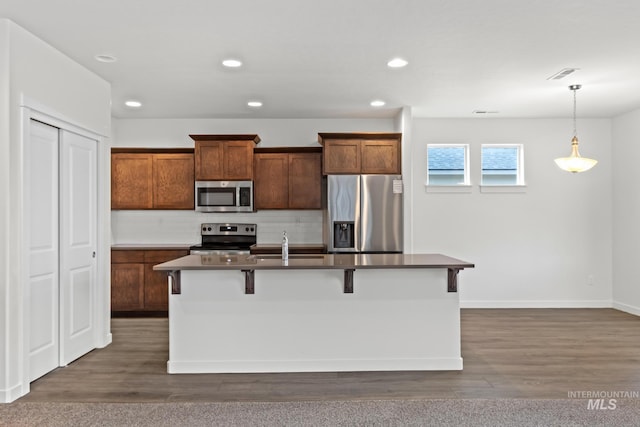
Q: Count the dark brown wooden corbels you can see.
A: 4